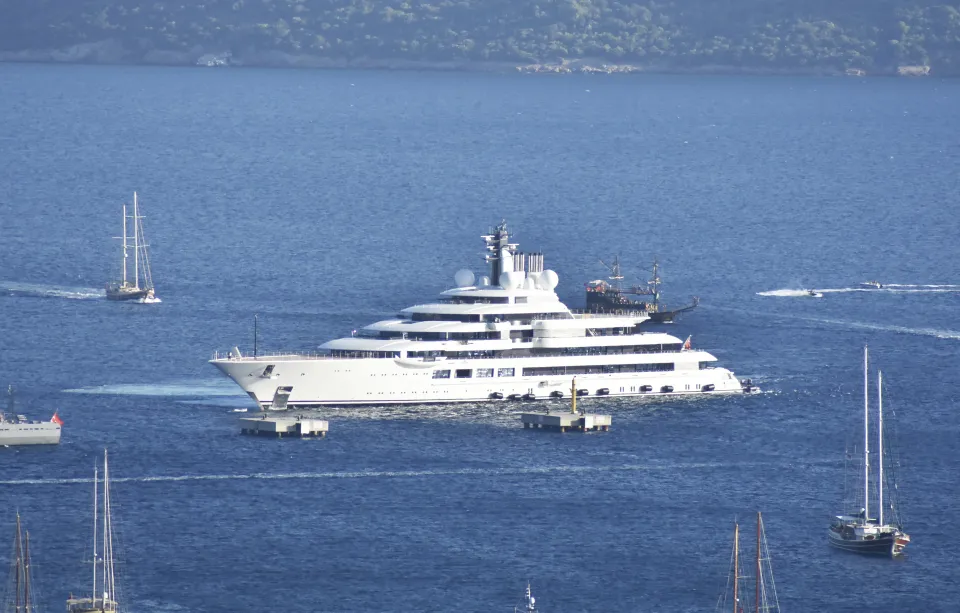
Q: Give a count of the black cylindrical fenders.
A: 9